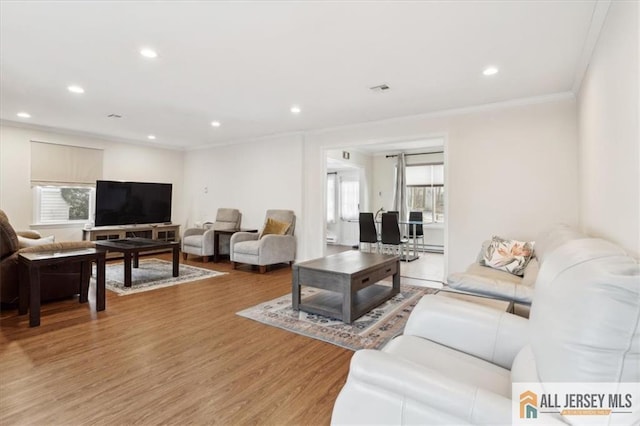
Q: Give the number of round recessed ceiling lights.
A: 7